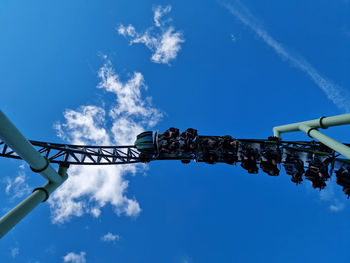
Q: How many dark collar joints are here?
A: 4